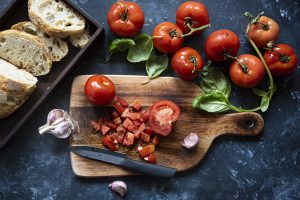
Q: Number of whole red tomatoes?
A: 9